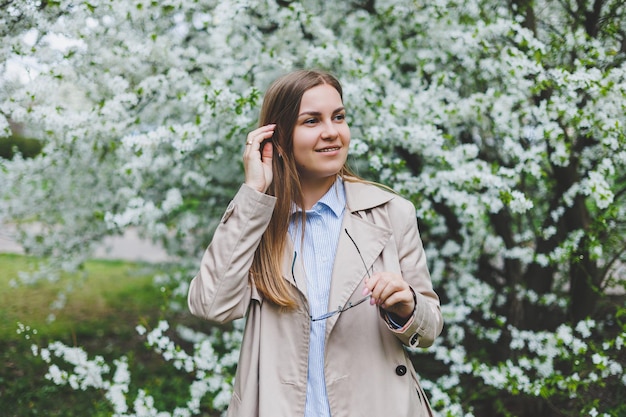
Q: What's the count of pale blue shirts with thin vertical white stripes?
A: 1